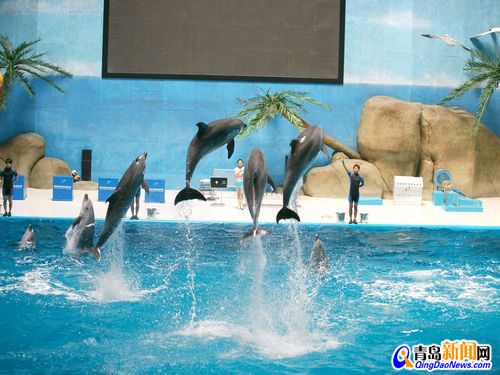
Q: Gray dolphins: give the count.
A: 7